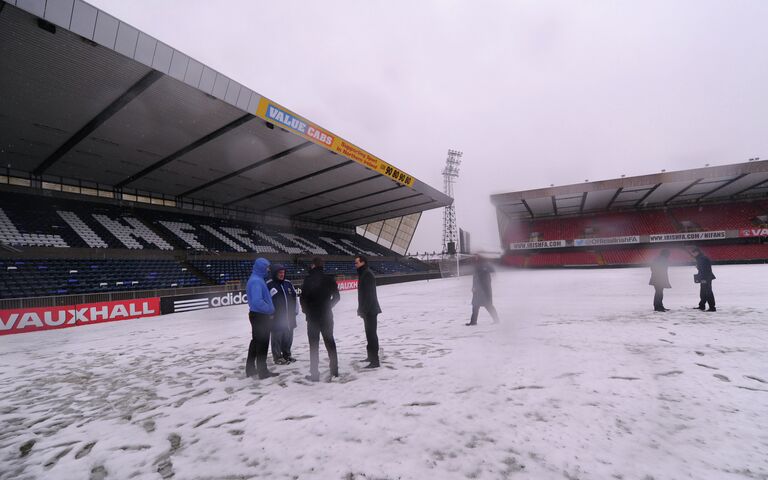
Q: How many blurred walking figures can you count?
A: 1